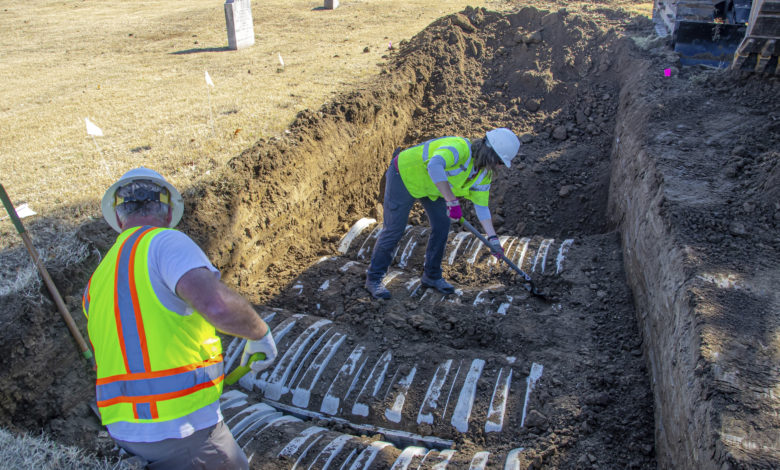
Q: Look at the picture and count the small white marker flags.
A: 4